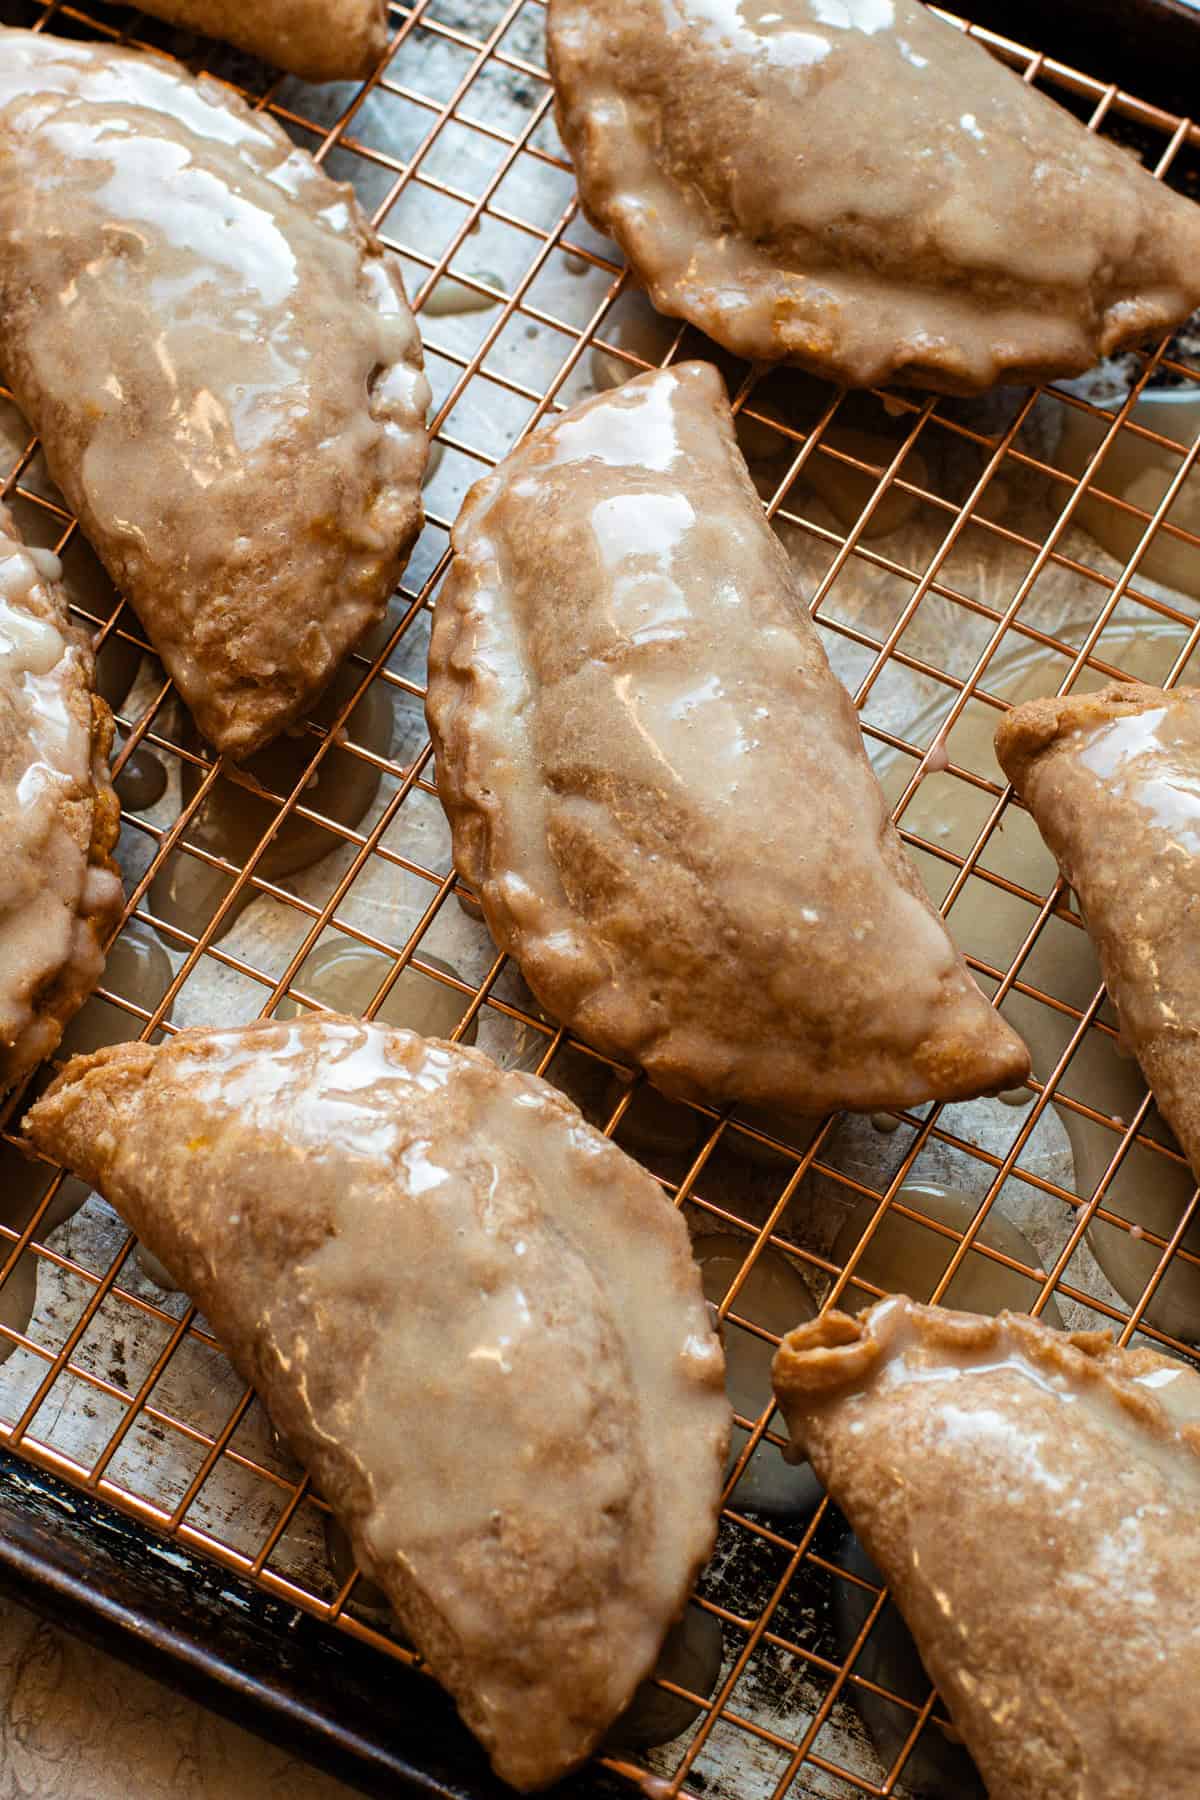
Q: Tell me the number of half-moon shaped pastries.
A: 8